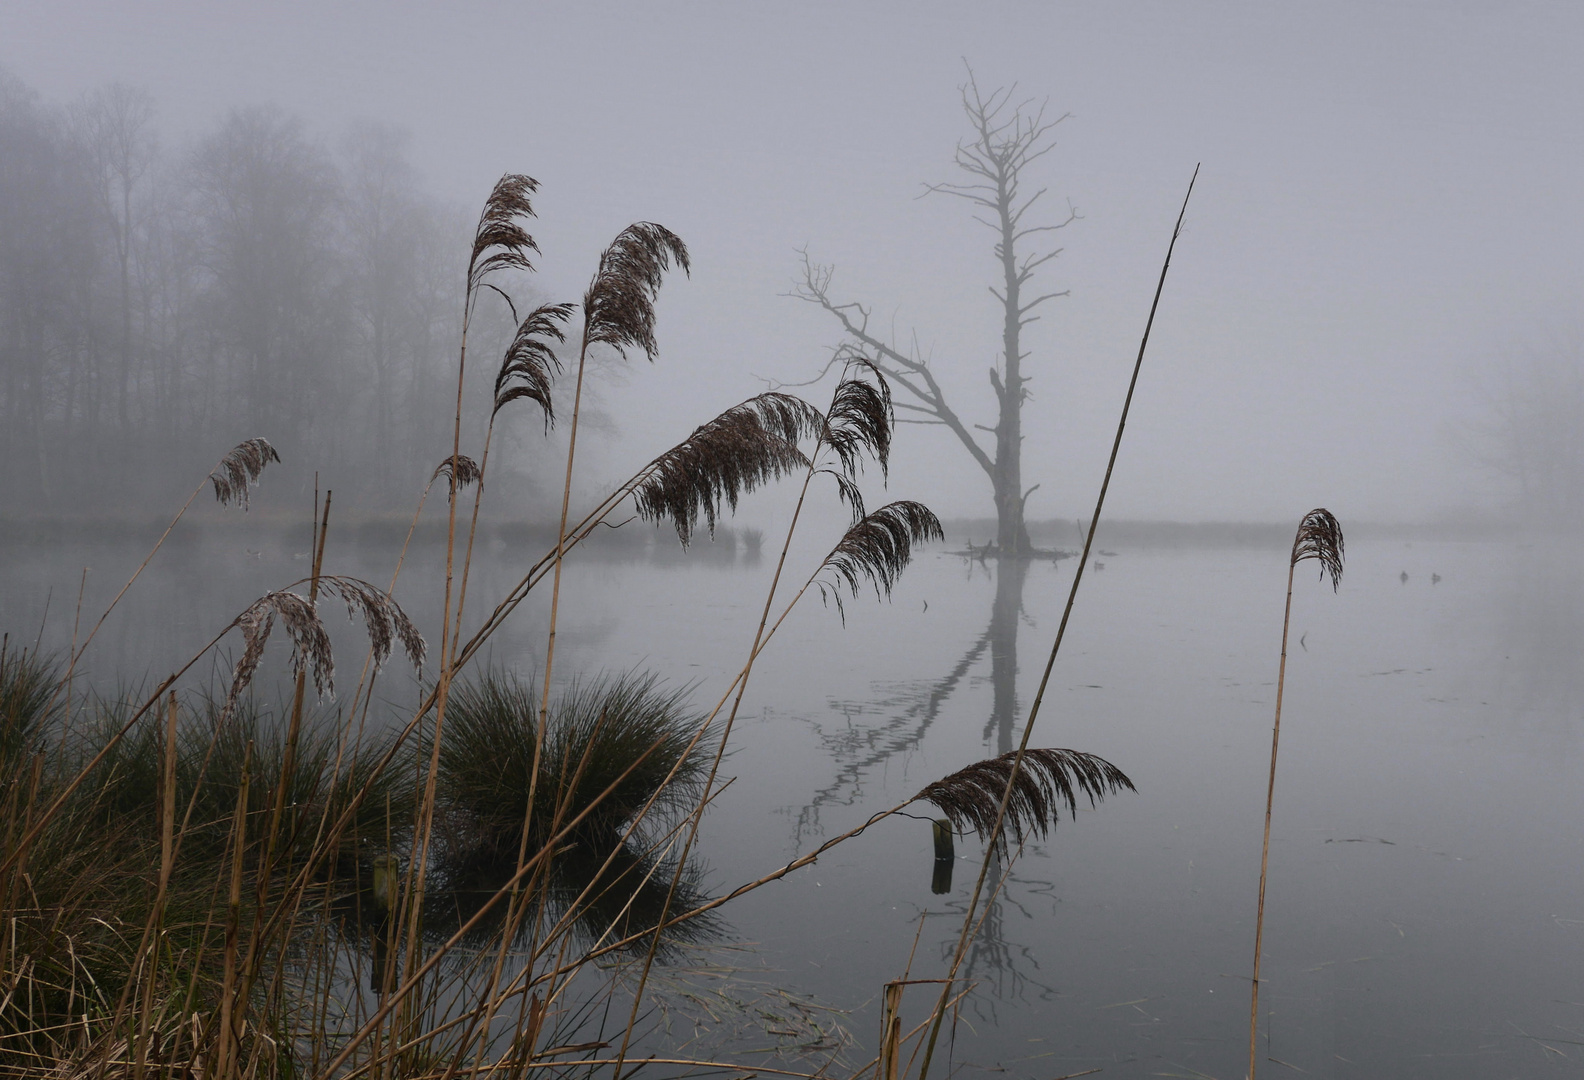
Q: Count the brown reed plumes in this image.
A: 11